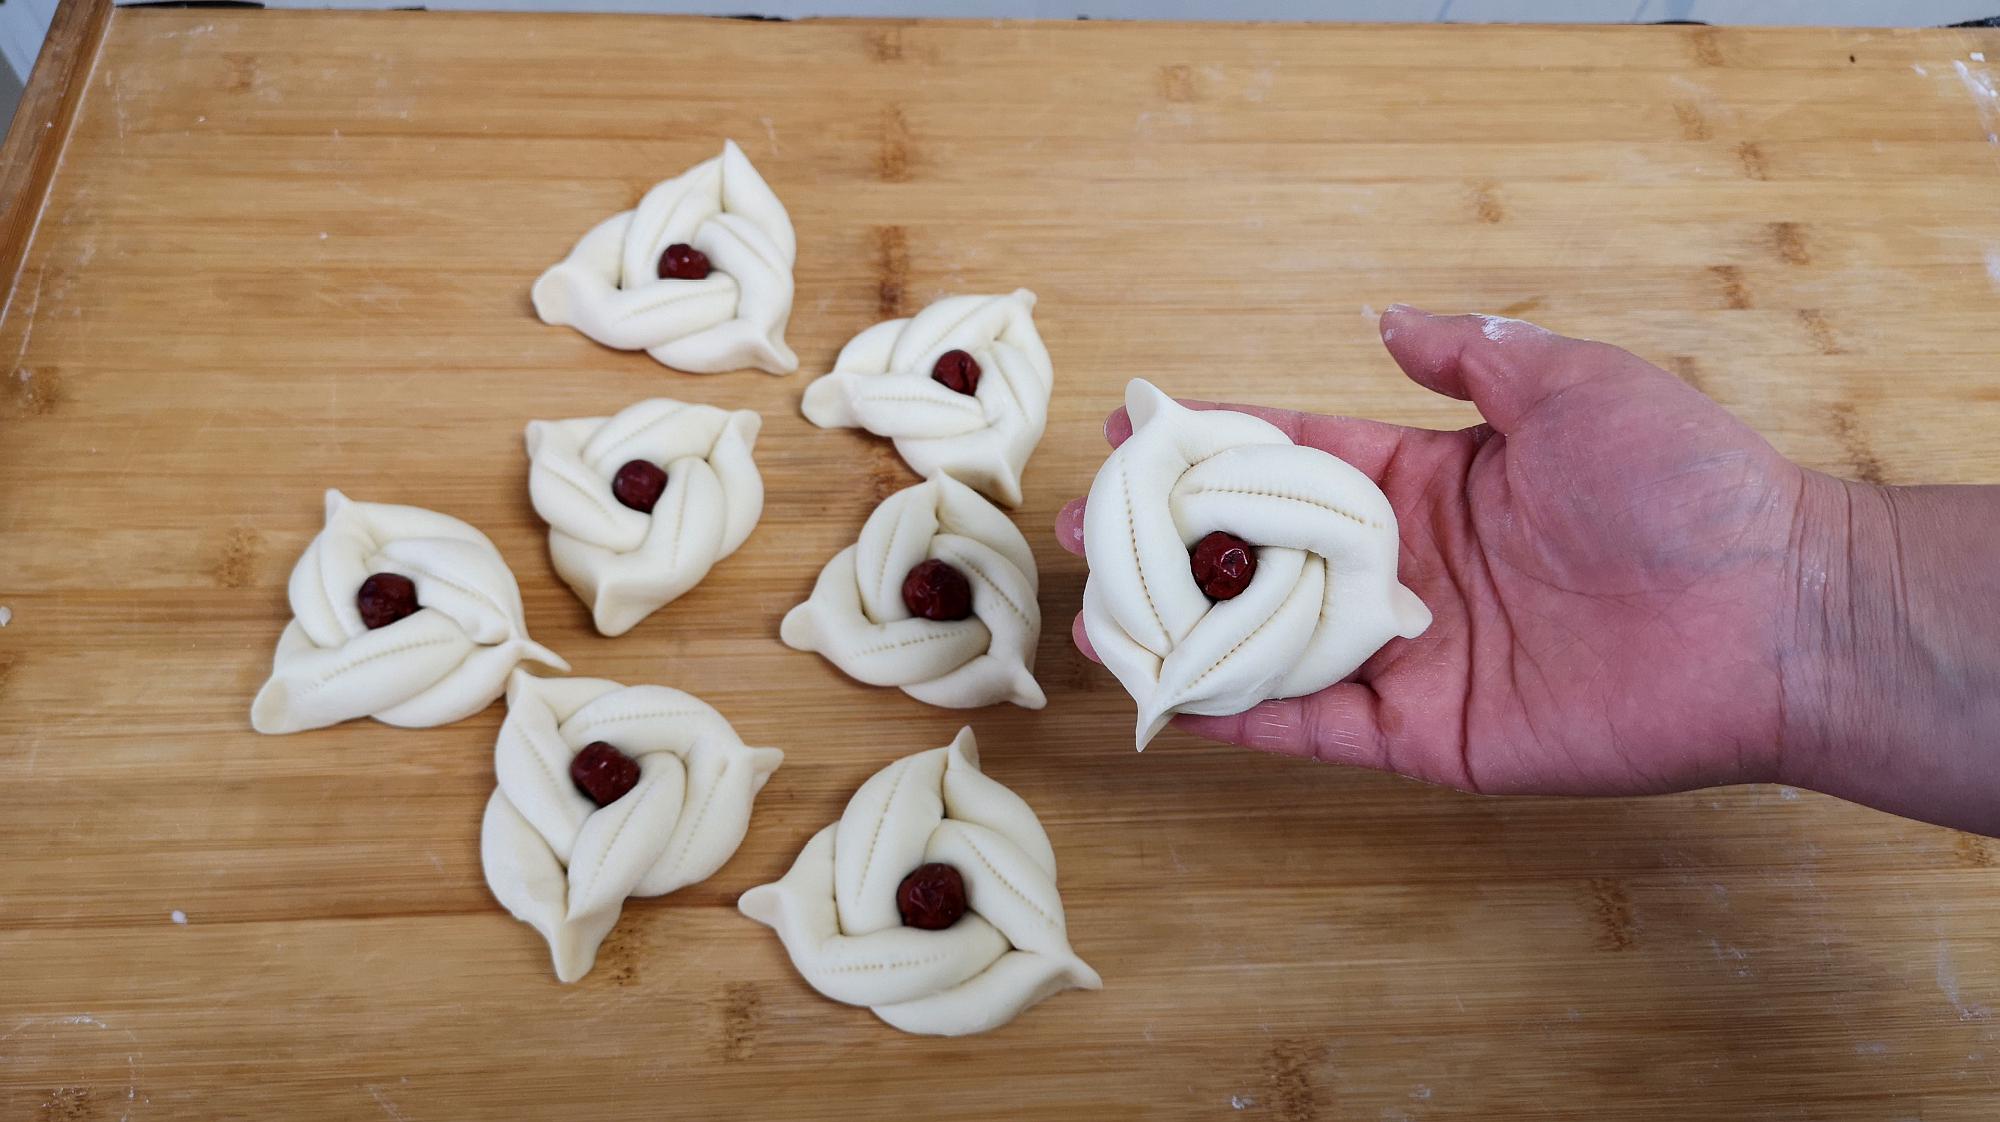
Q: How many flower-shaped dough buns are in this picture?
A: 8